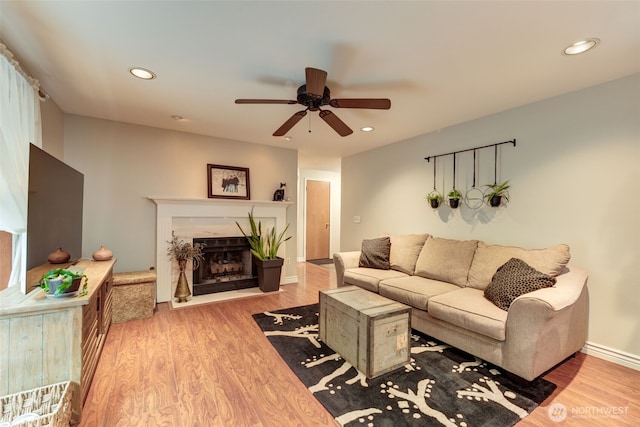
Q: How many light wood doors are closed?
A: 1